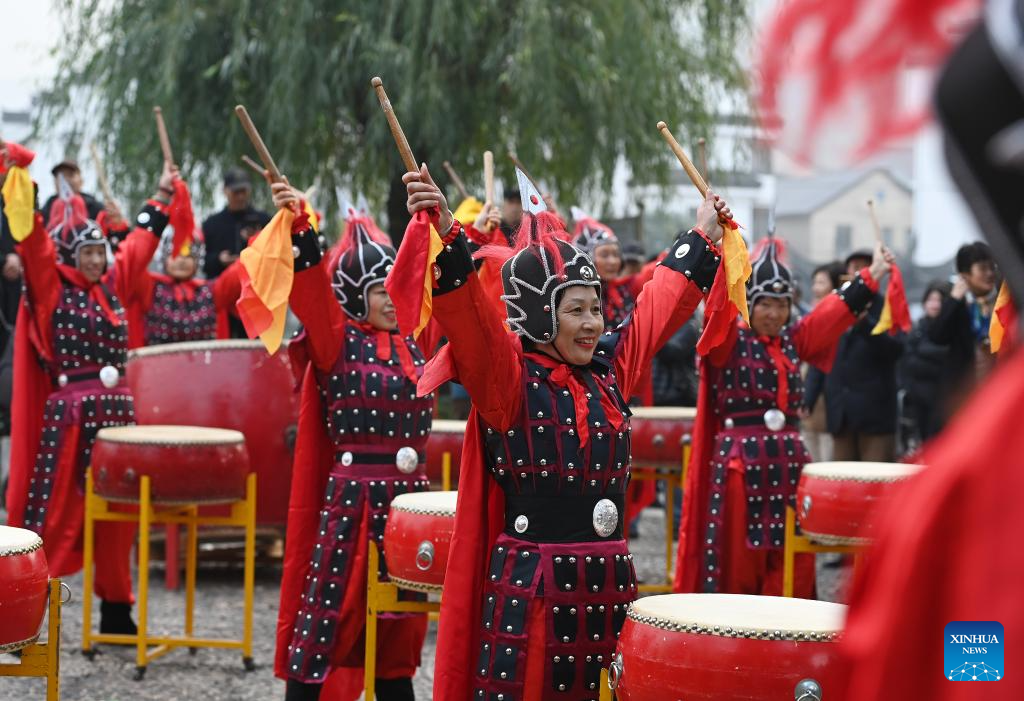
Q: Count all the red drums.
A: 8